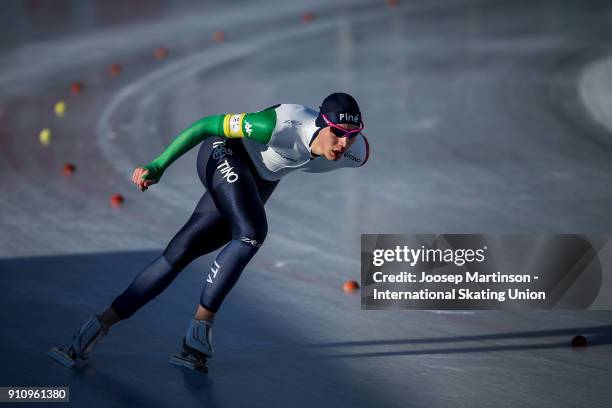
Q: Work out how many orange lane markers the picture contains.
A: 10